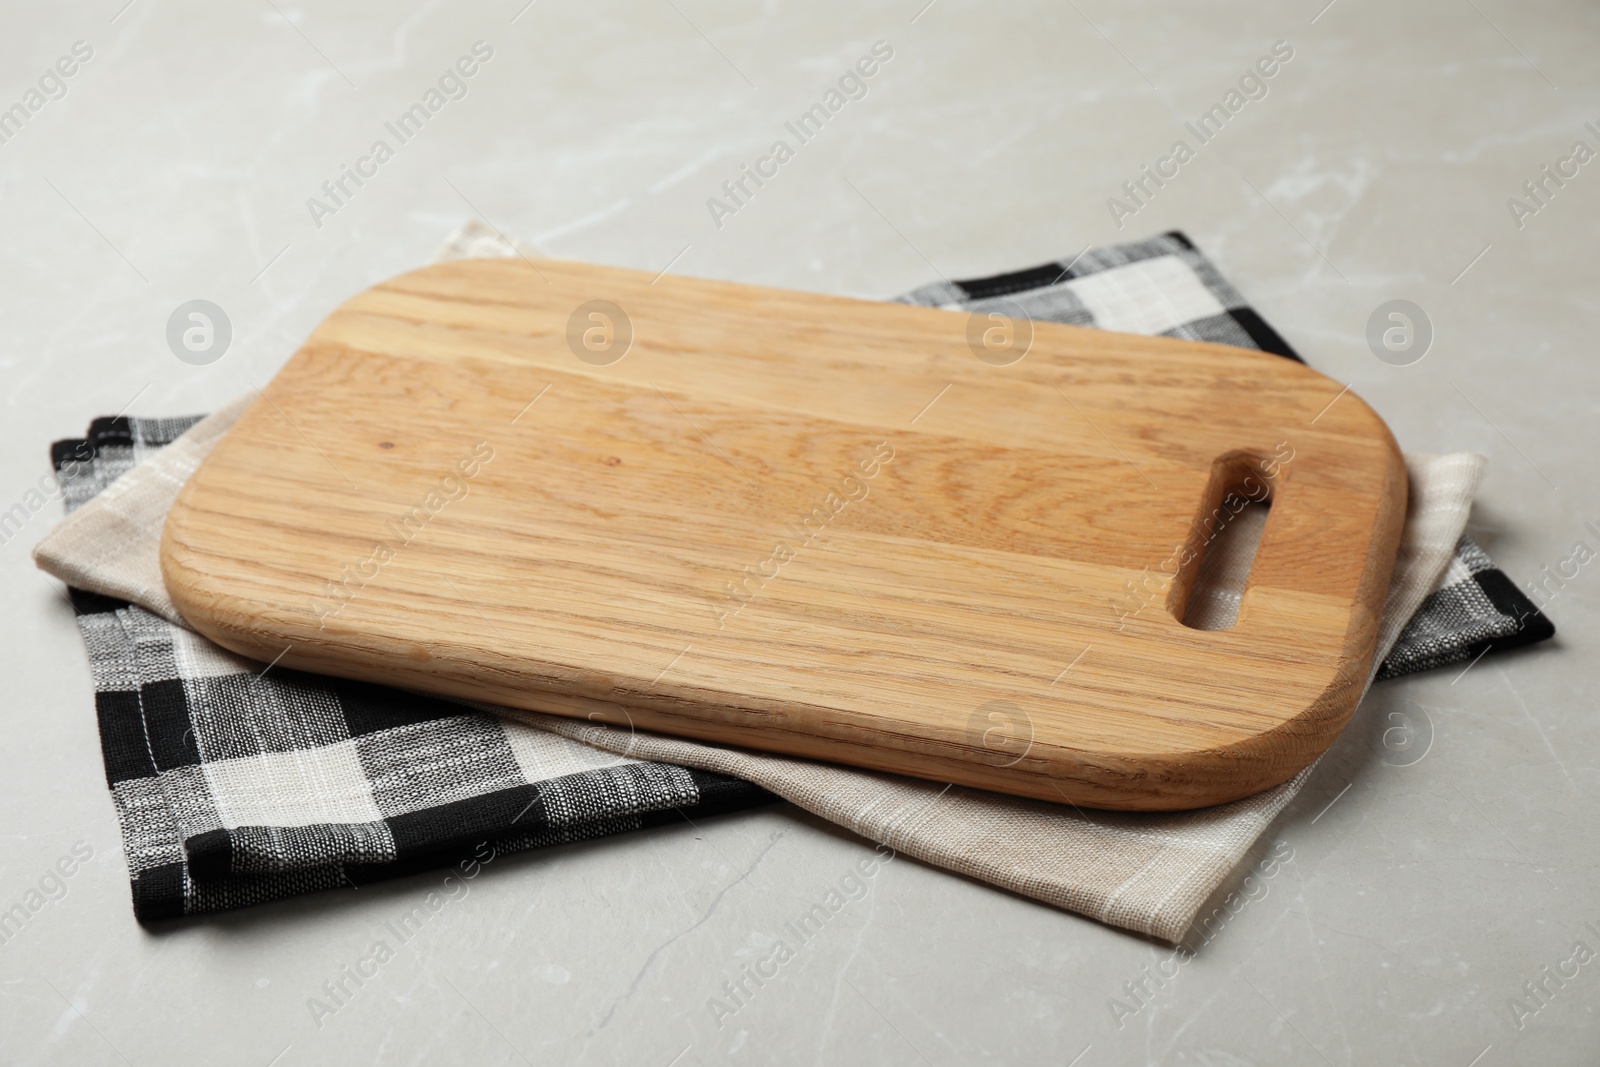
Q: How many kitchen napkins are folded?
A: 2